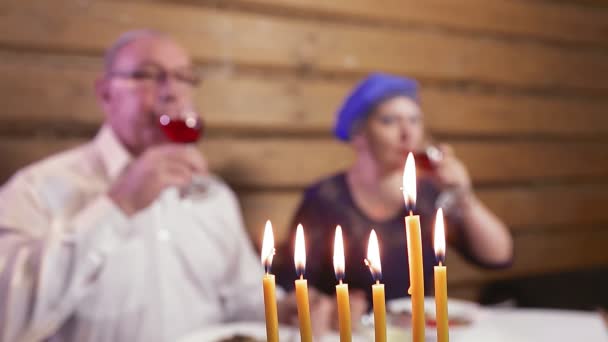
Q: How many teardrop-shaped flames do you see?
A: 6